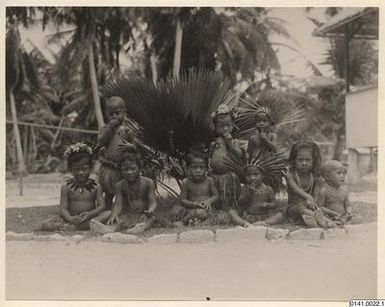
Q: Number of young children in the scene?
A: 9